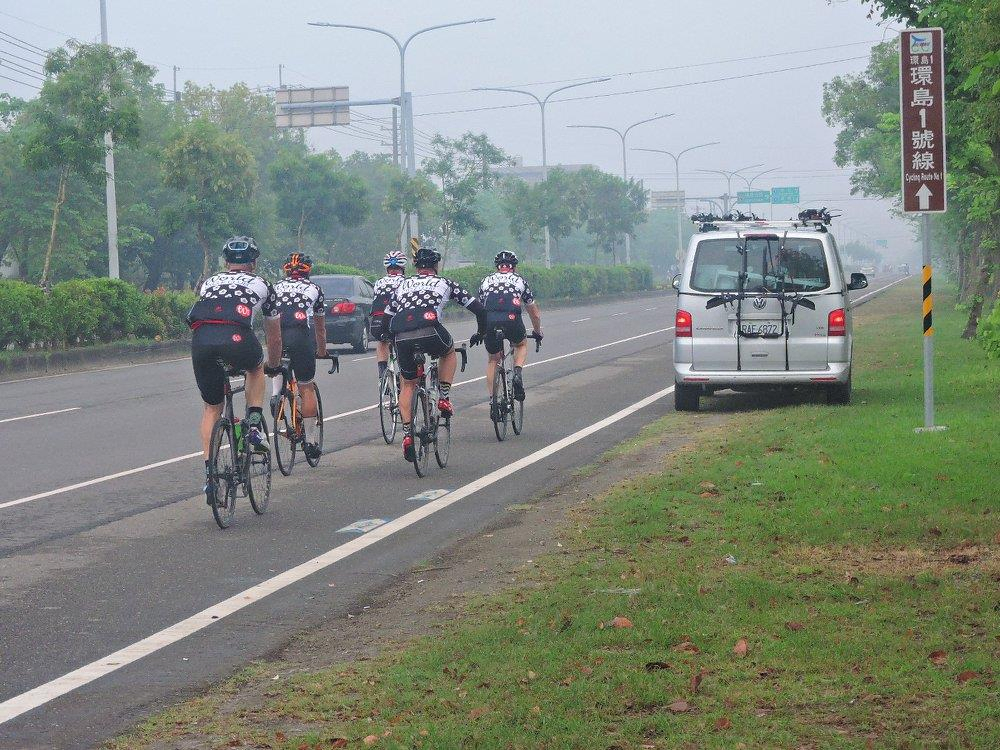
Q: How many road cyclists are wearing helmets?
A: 5